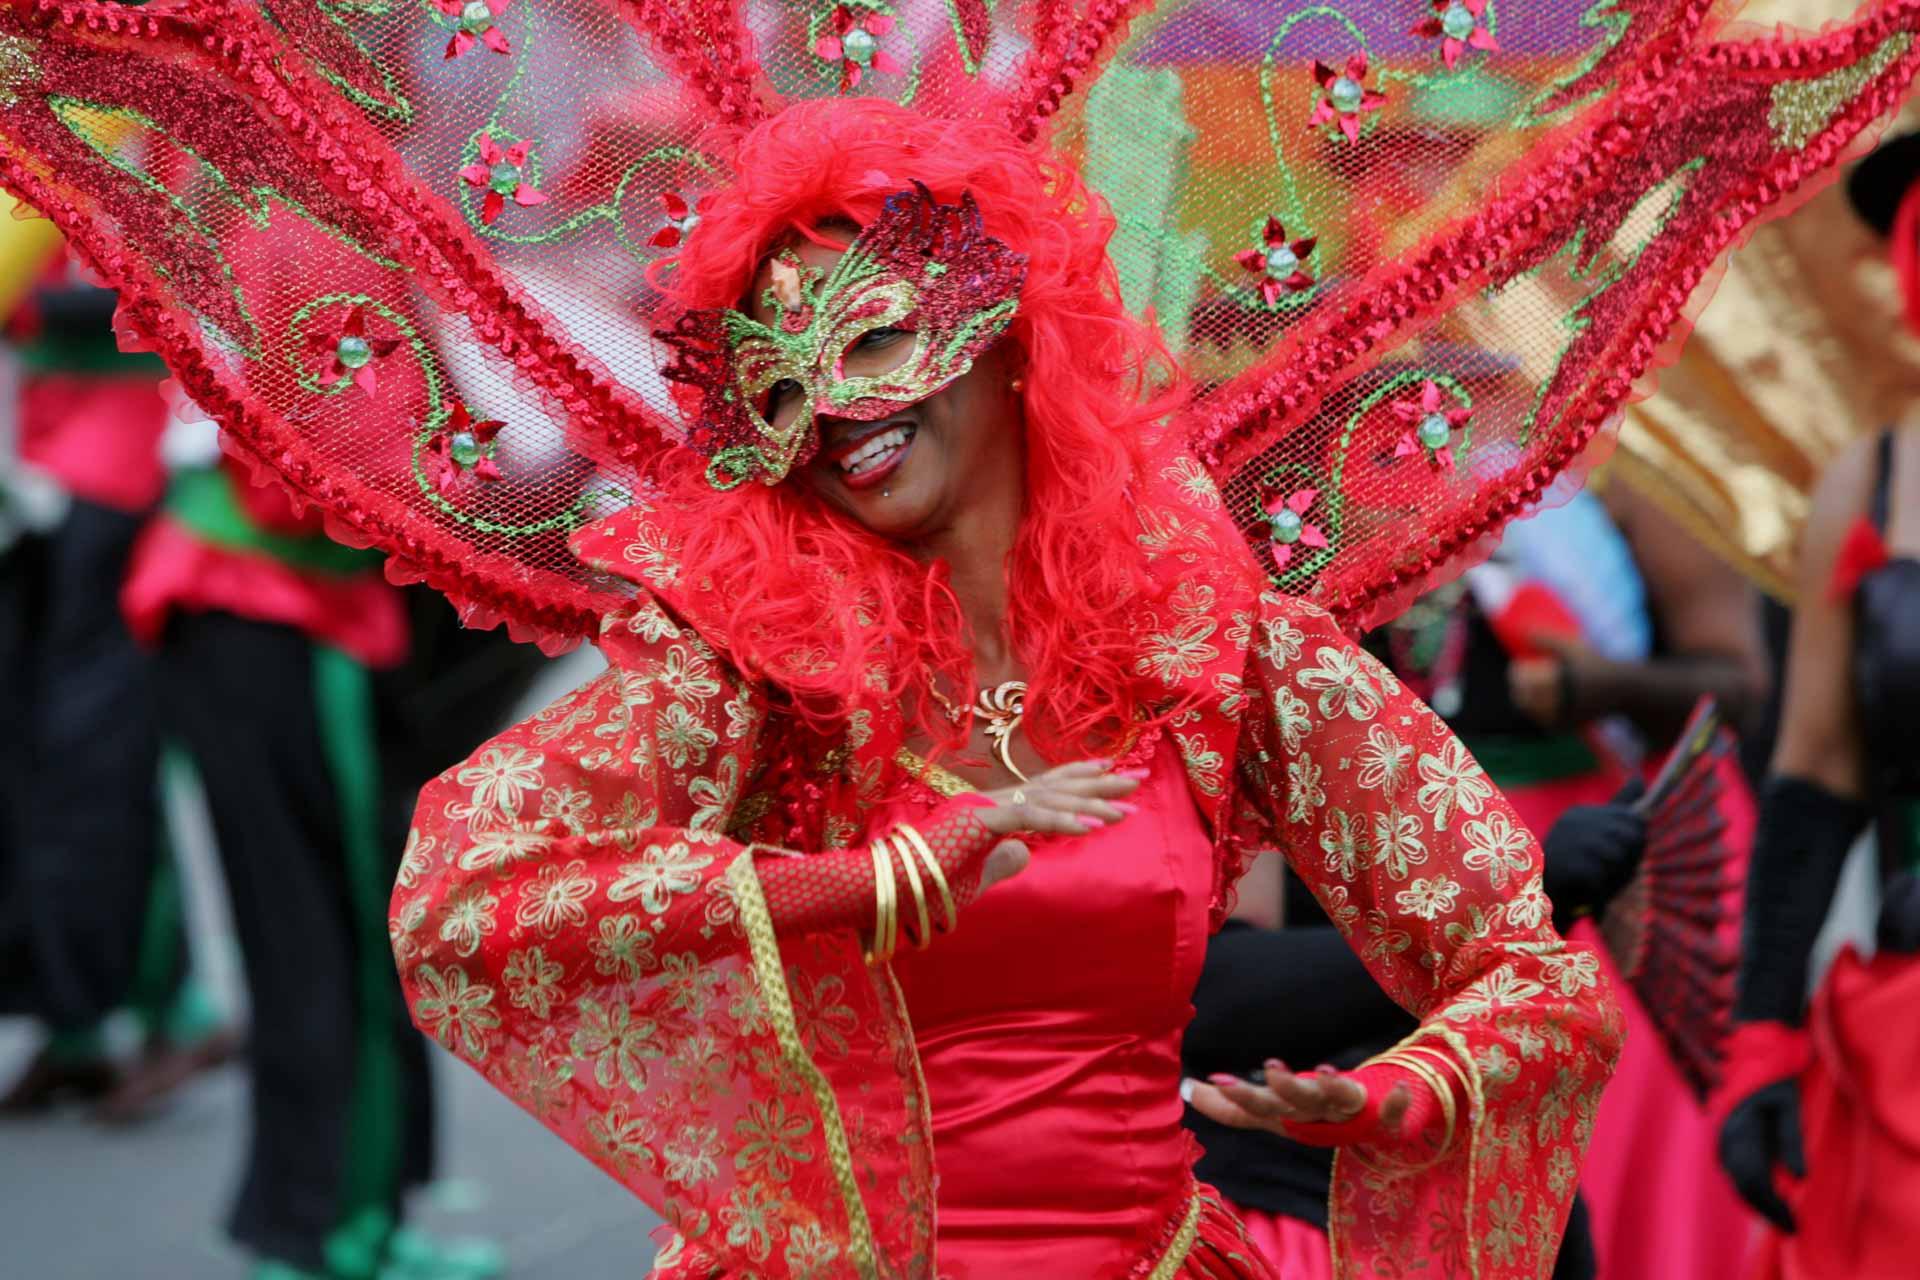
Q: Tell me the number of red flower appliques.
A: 11